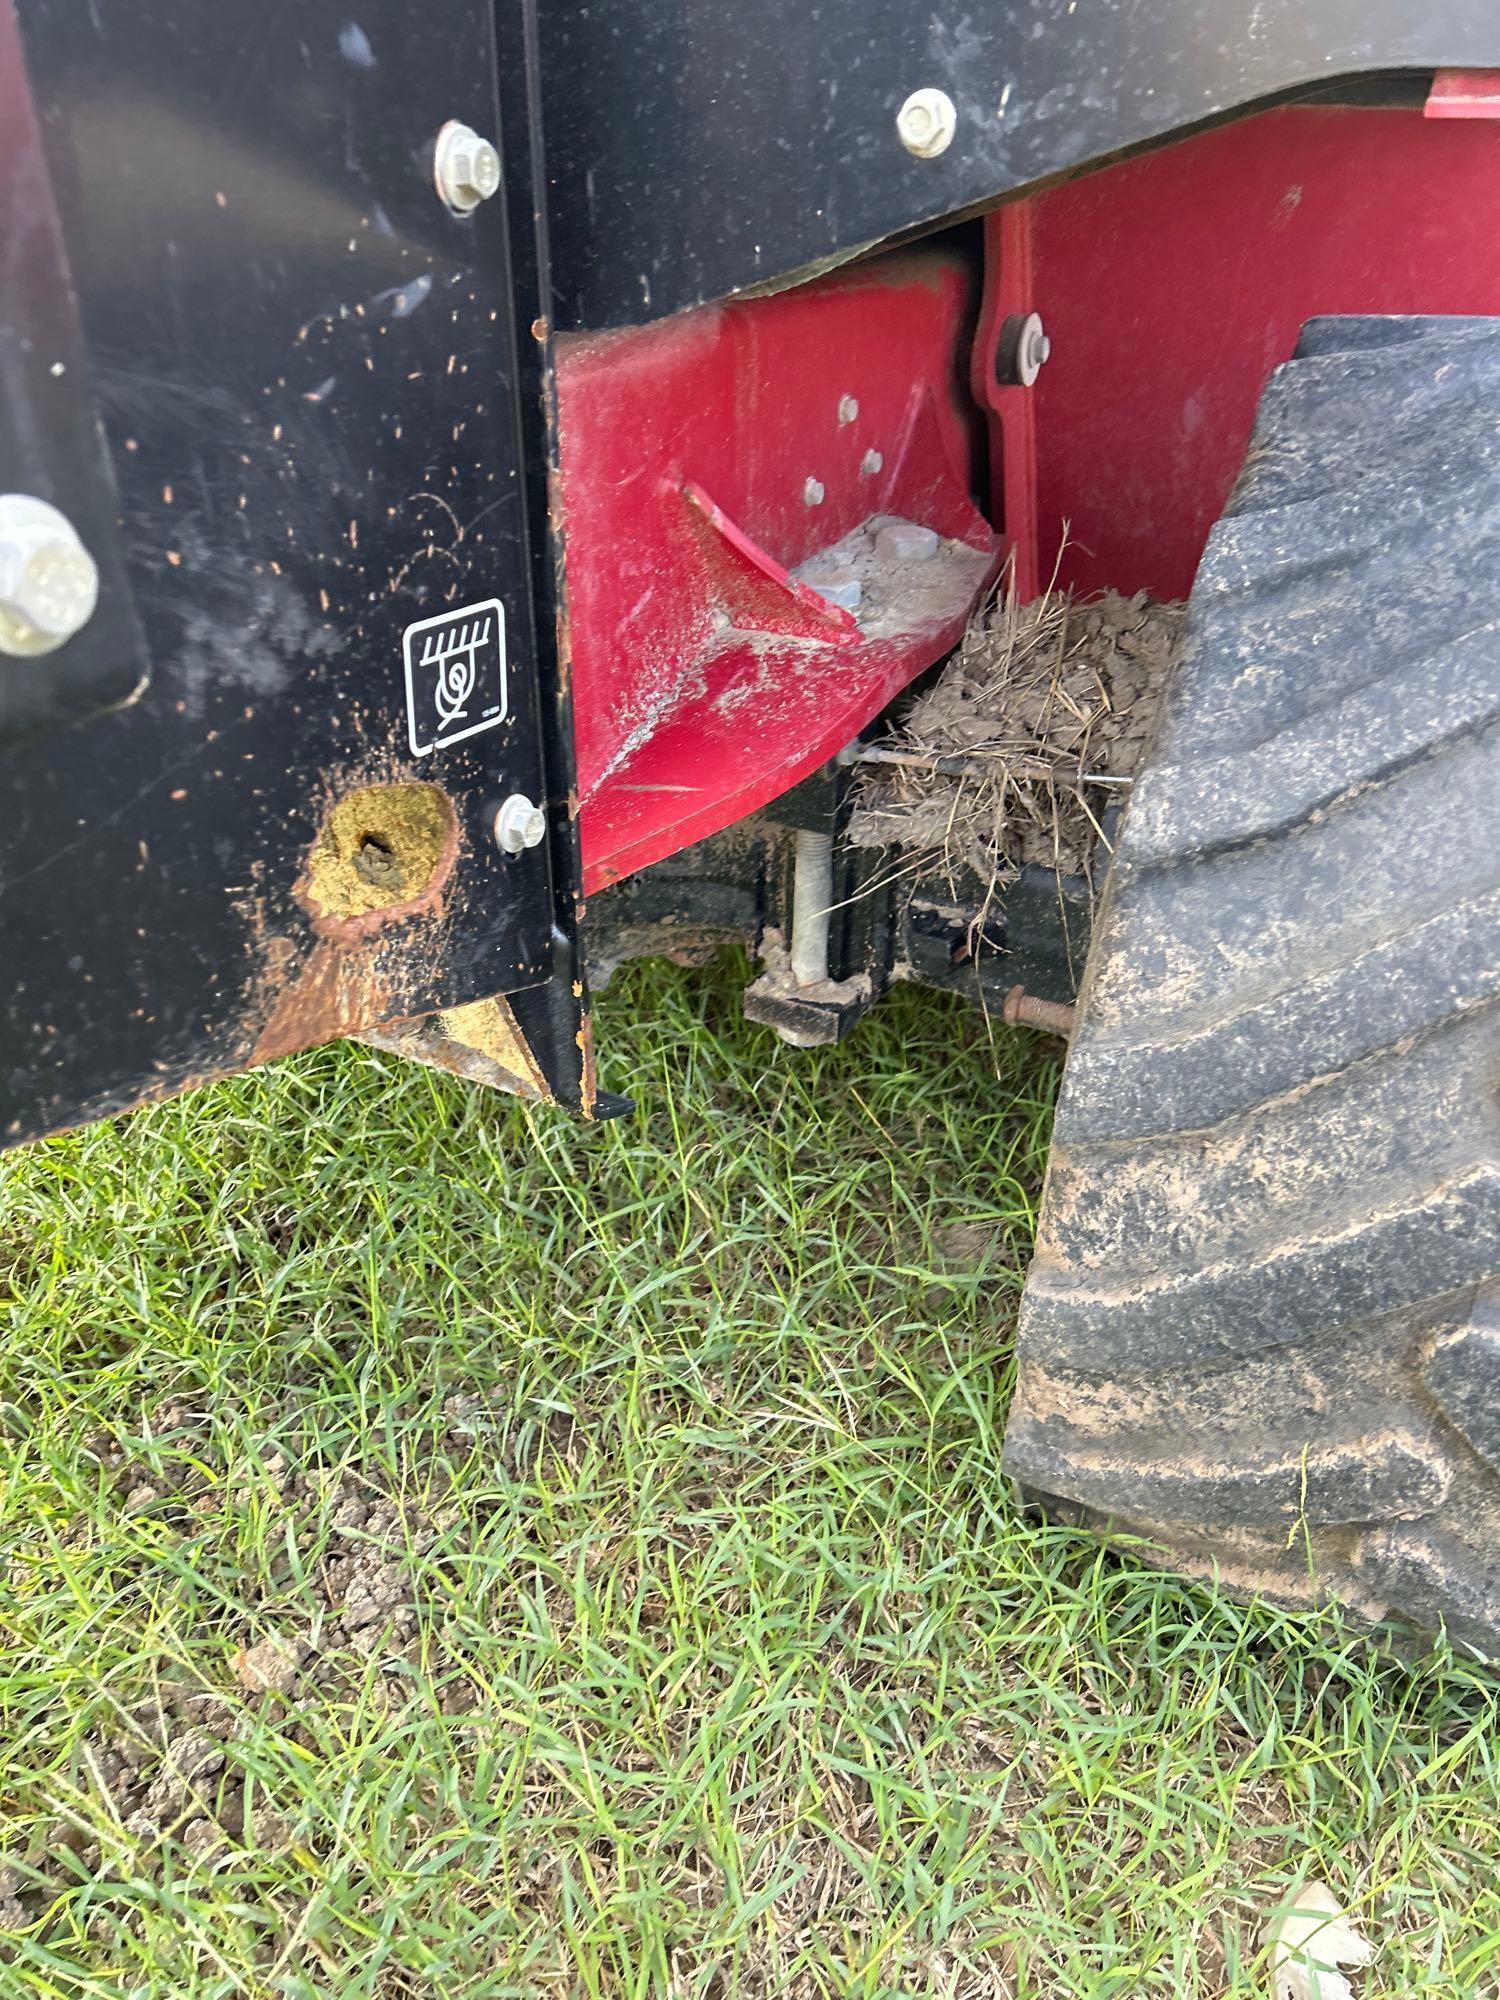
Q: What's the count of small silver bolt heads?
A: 3